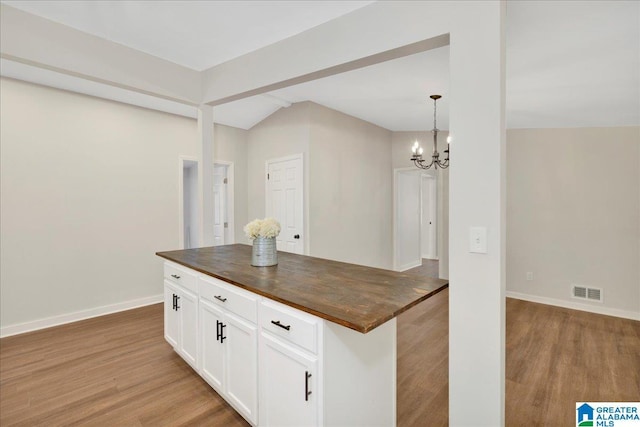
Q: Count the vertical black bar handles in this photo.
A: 5